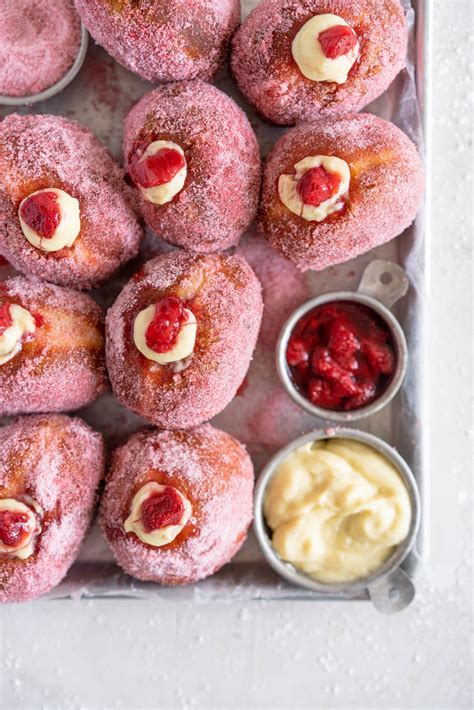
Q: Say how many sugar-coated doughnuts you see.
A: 9